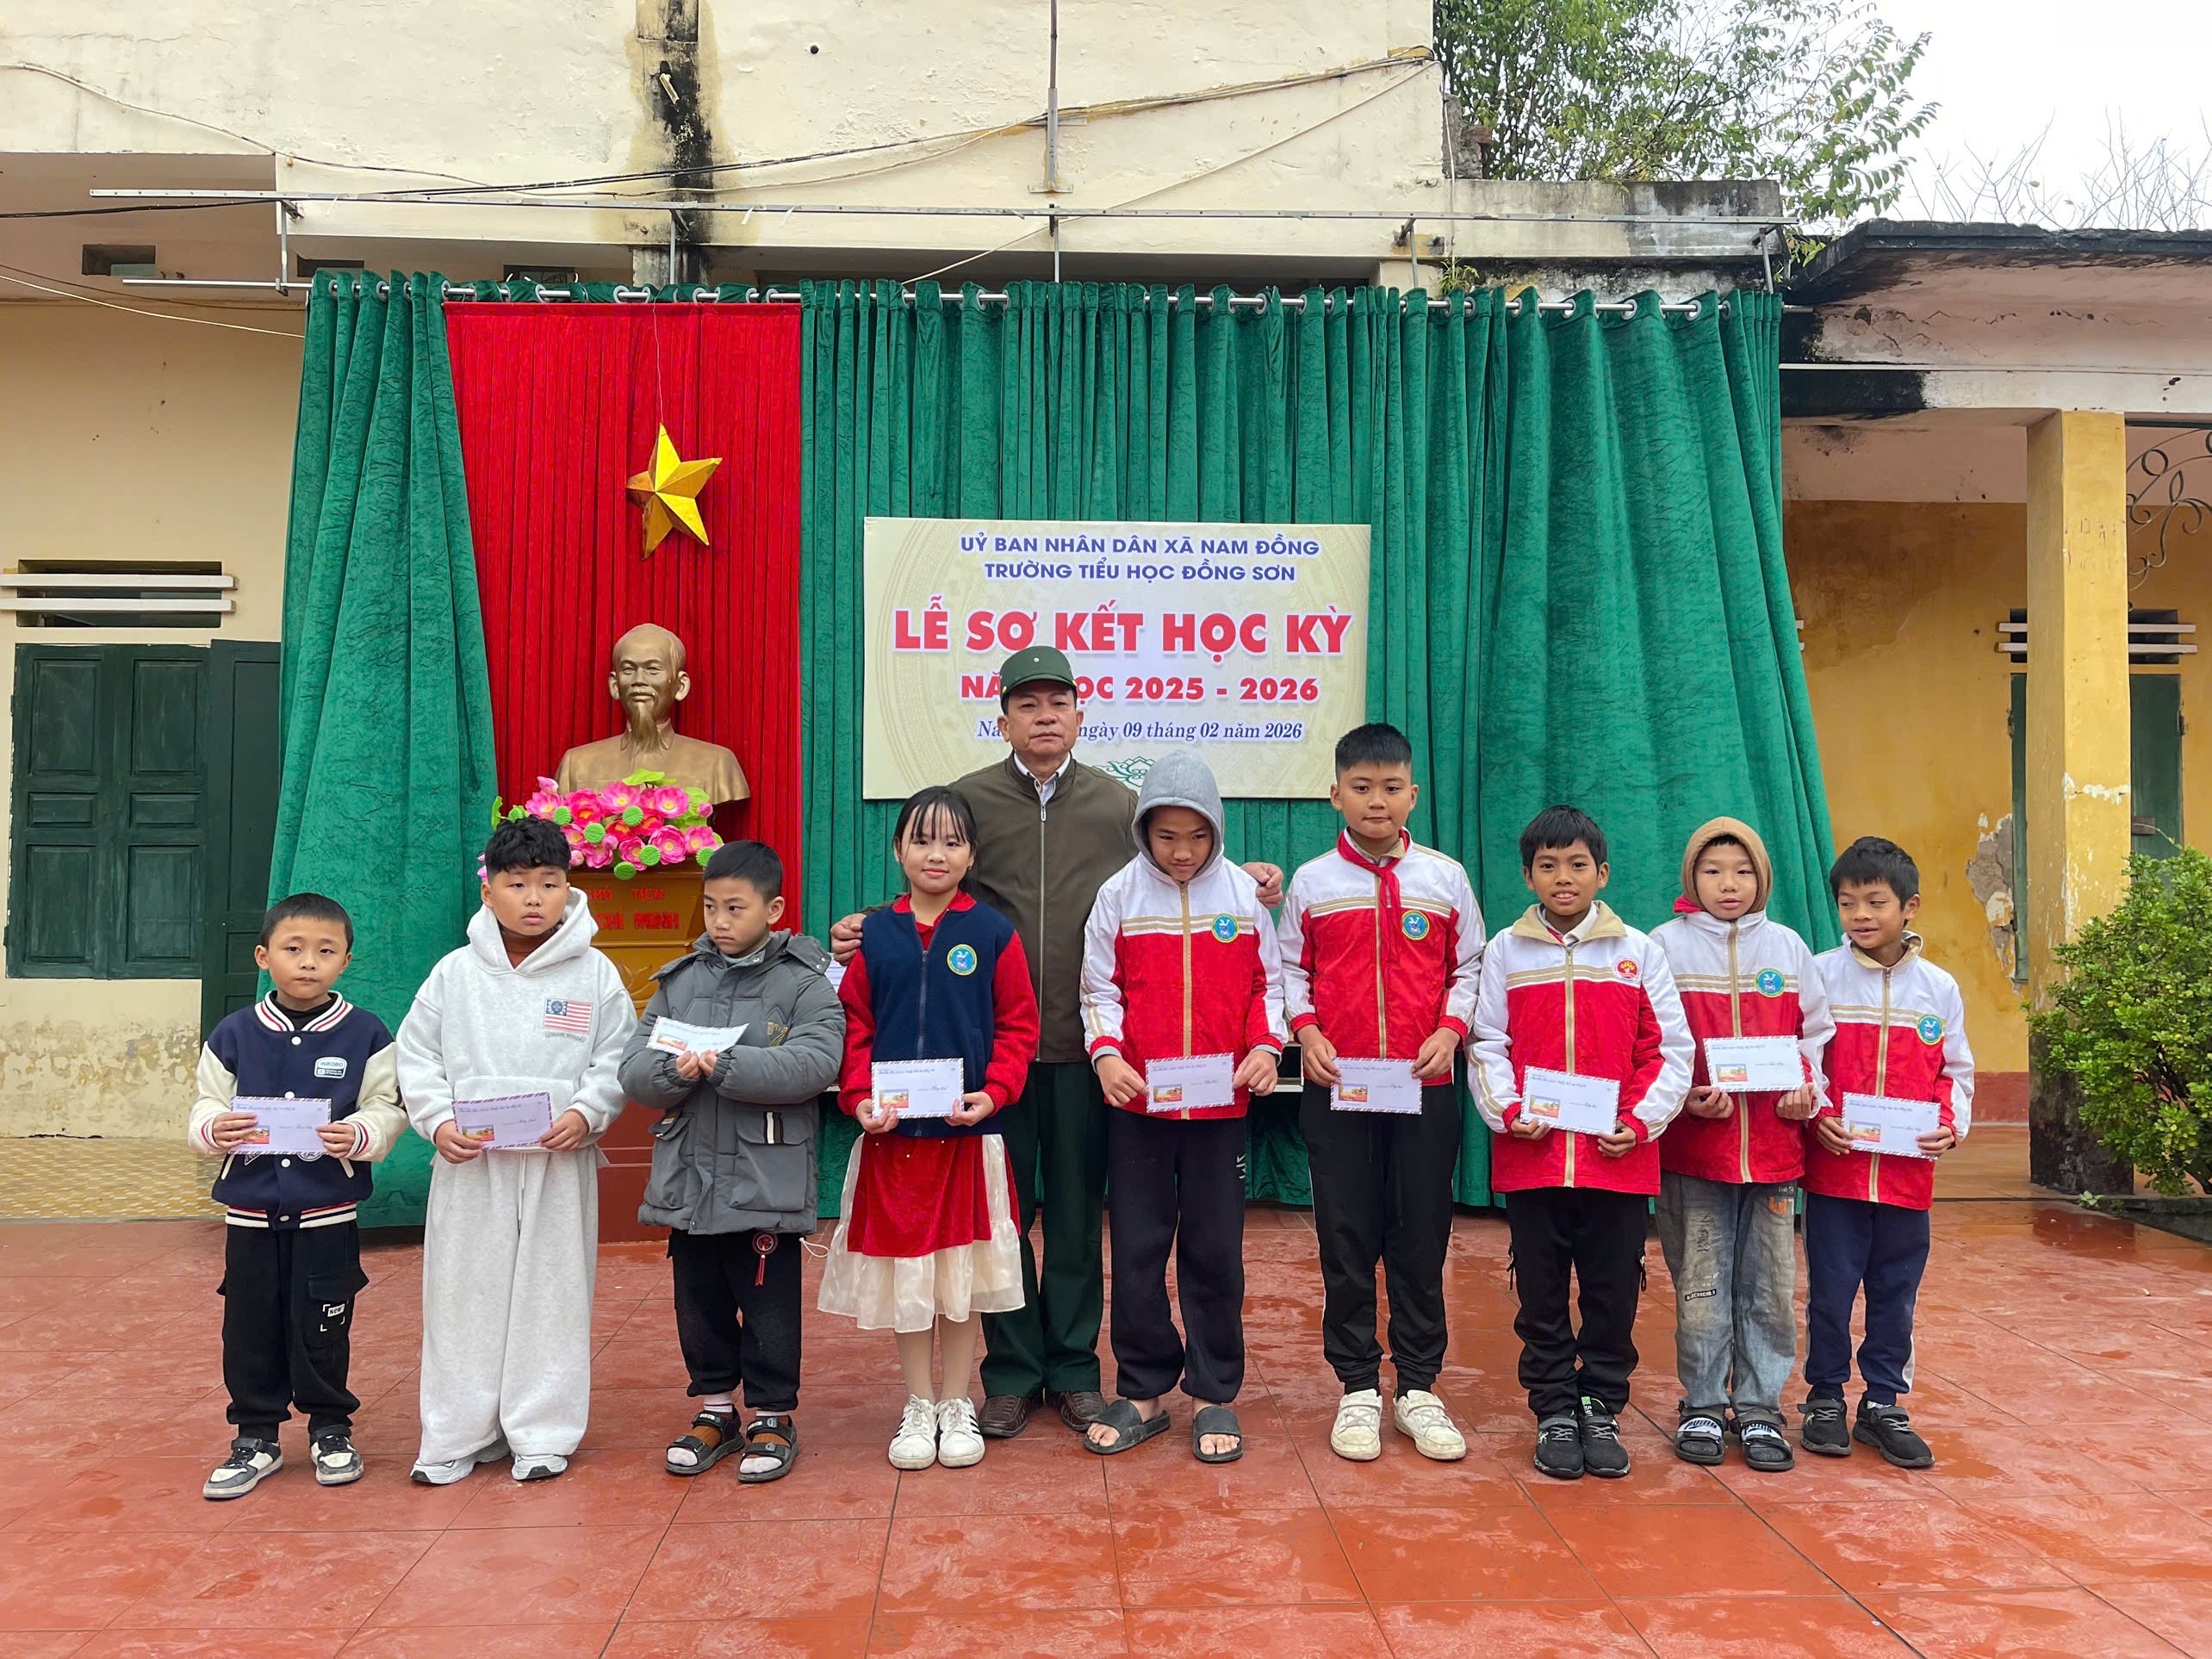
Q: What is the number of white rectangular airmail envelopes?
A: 9